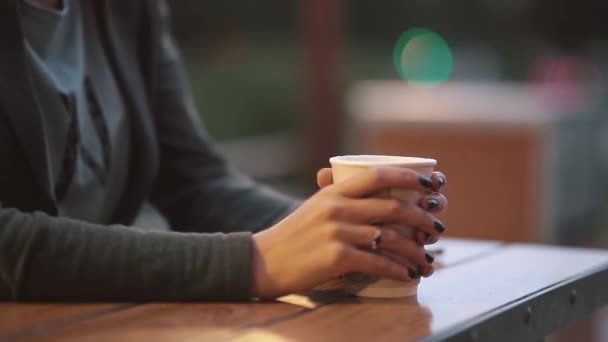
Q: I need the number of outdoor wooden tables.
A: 1